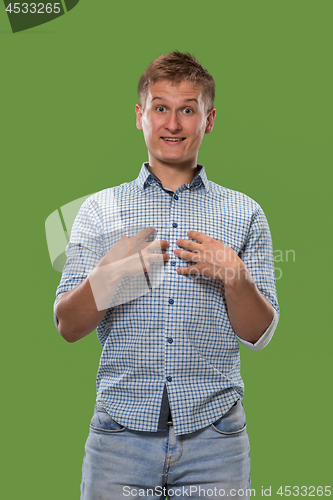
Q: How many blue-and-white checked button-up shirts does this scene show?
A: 1